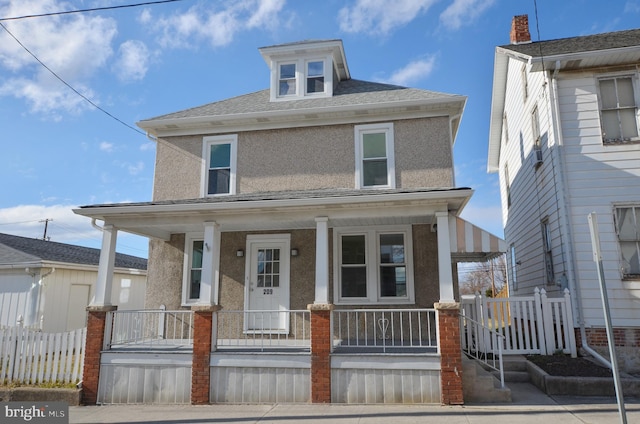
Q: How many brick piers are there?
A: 4